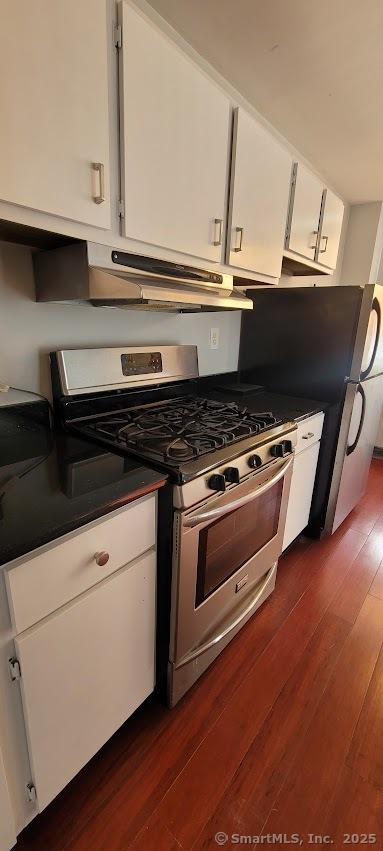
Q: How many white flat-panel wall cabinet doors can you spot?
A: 5